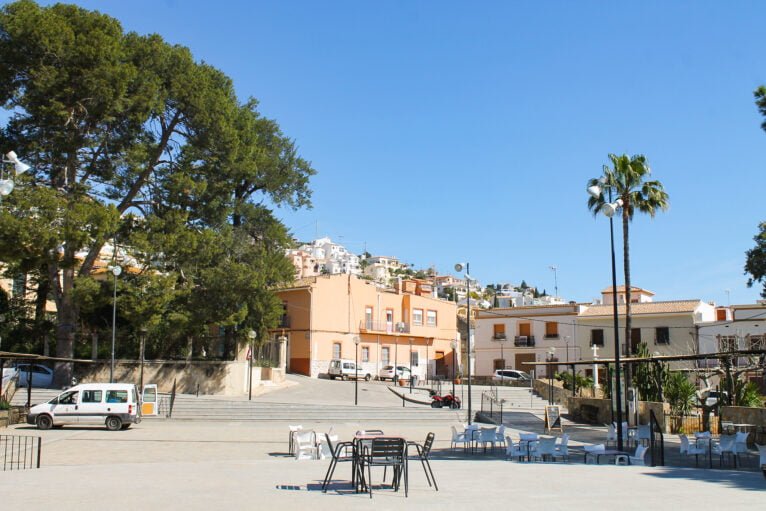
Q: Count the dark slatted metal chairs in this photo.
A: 4